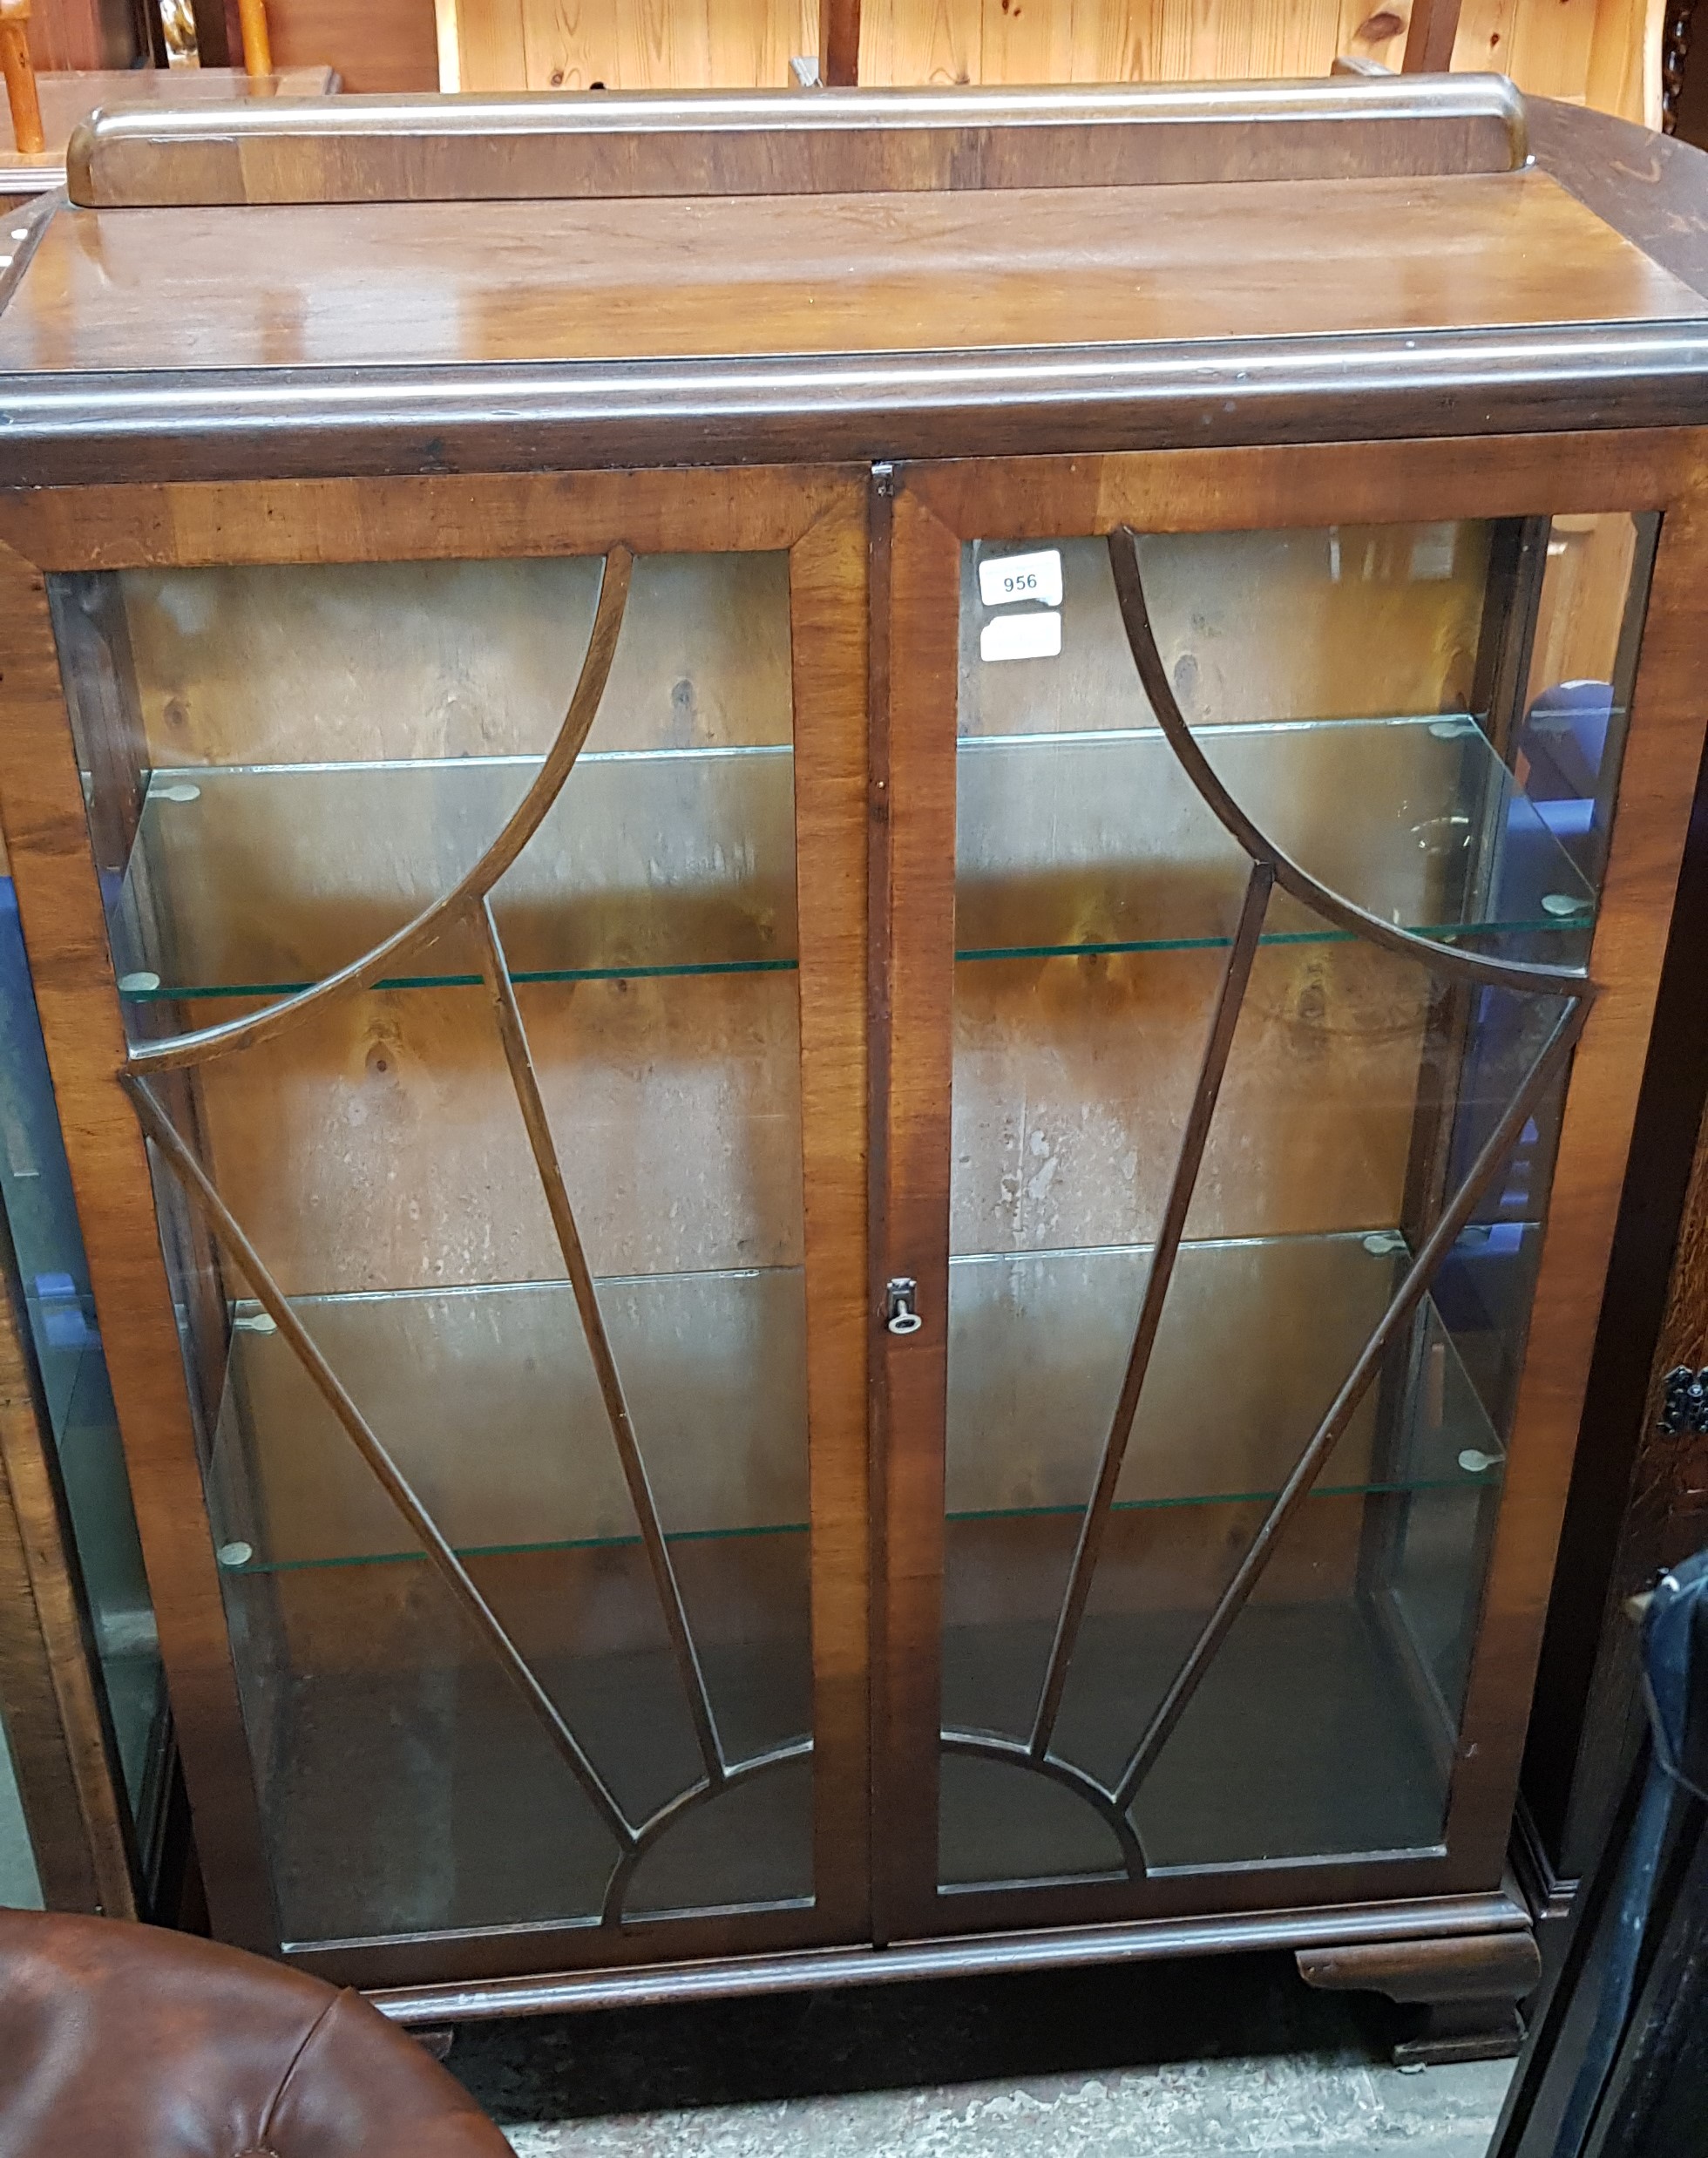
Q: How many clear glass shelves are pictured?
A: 2